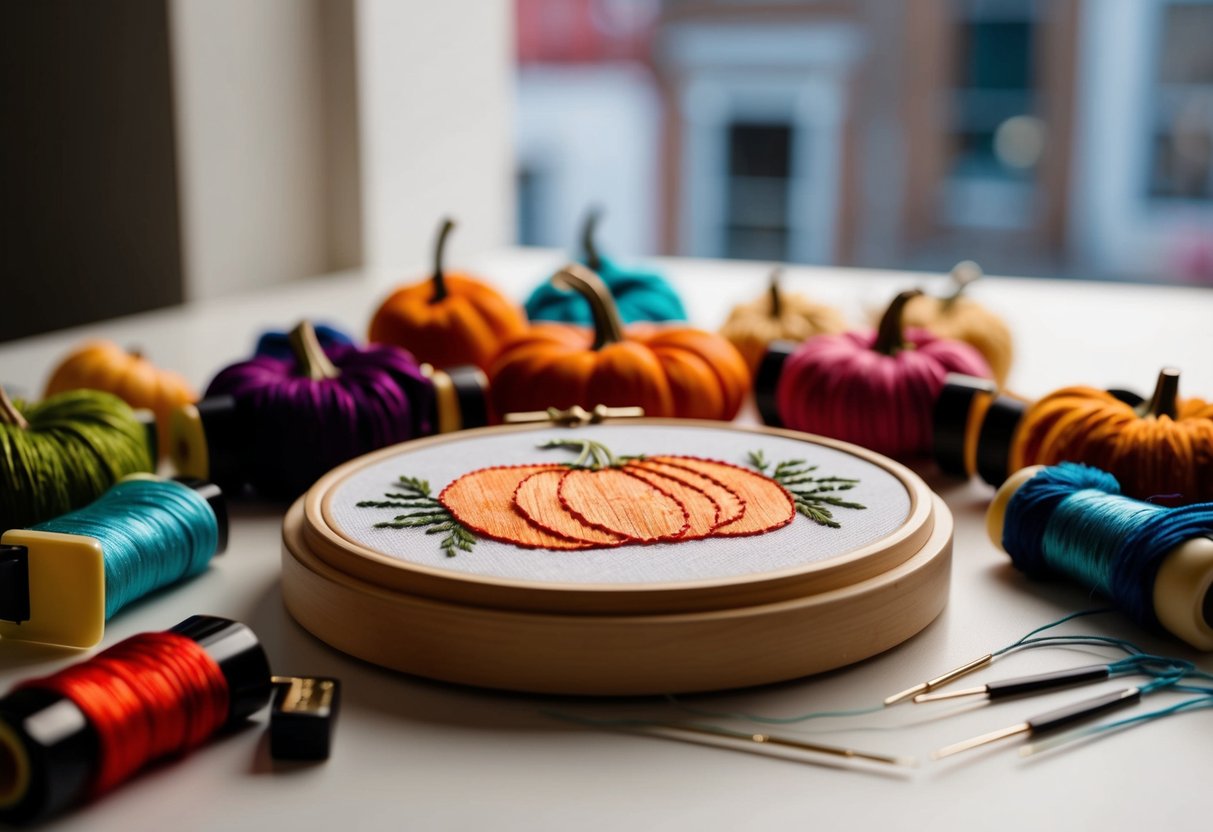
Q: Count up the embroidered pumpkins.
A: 1